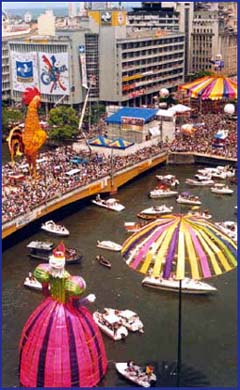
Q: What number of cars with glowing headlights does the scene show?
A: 0